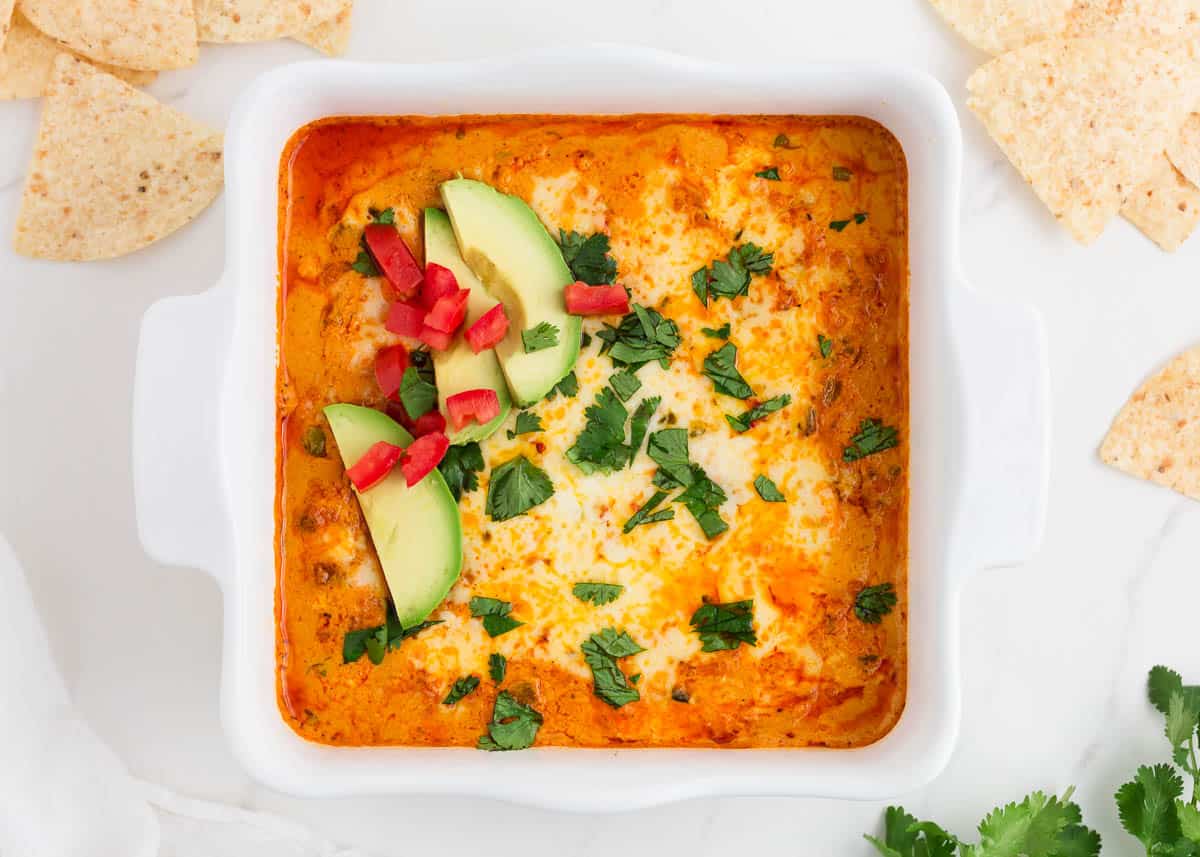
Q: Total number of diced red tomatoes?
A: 12